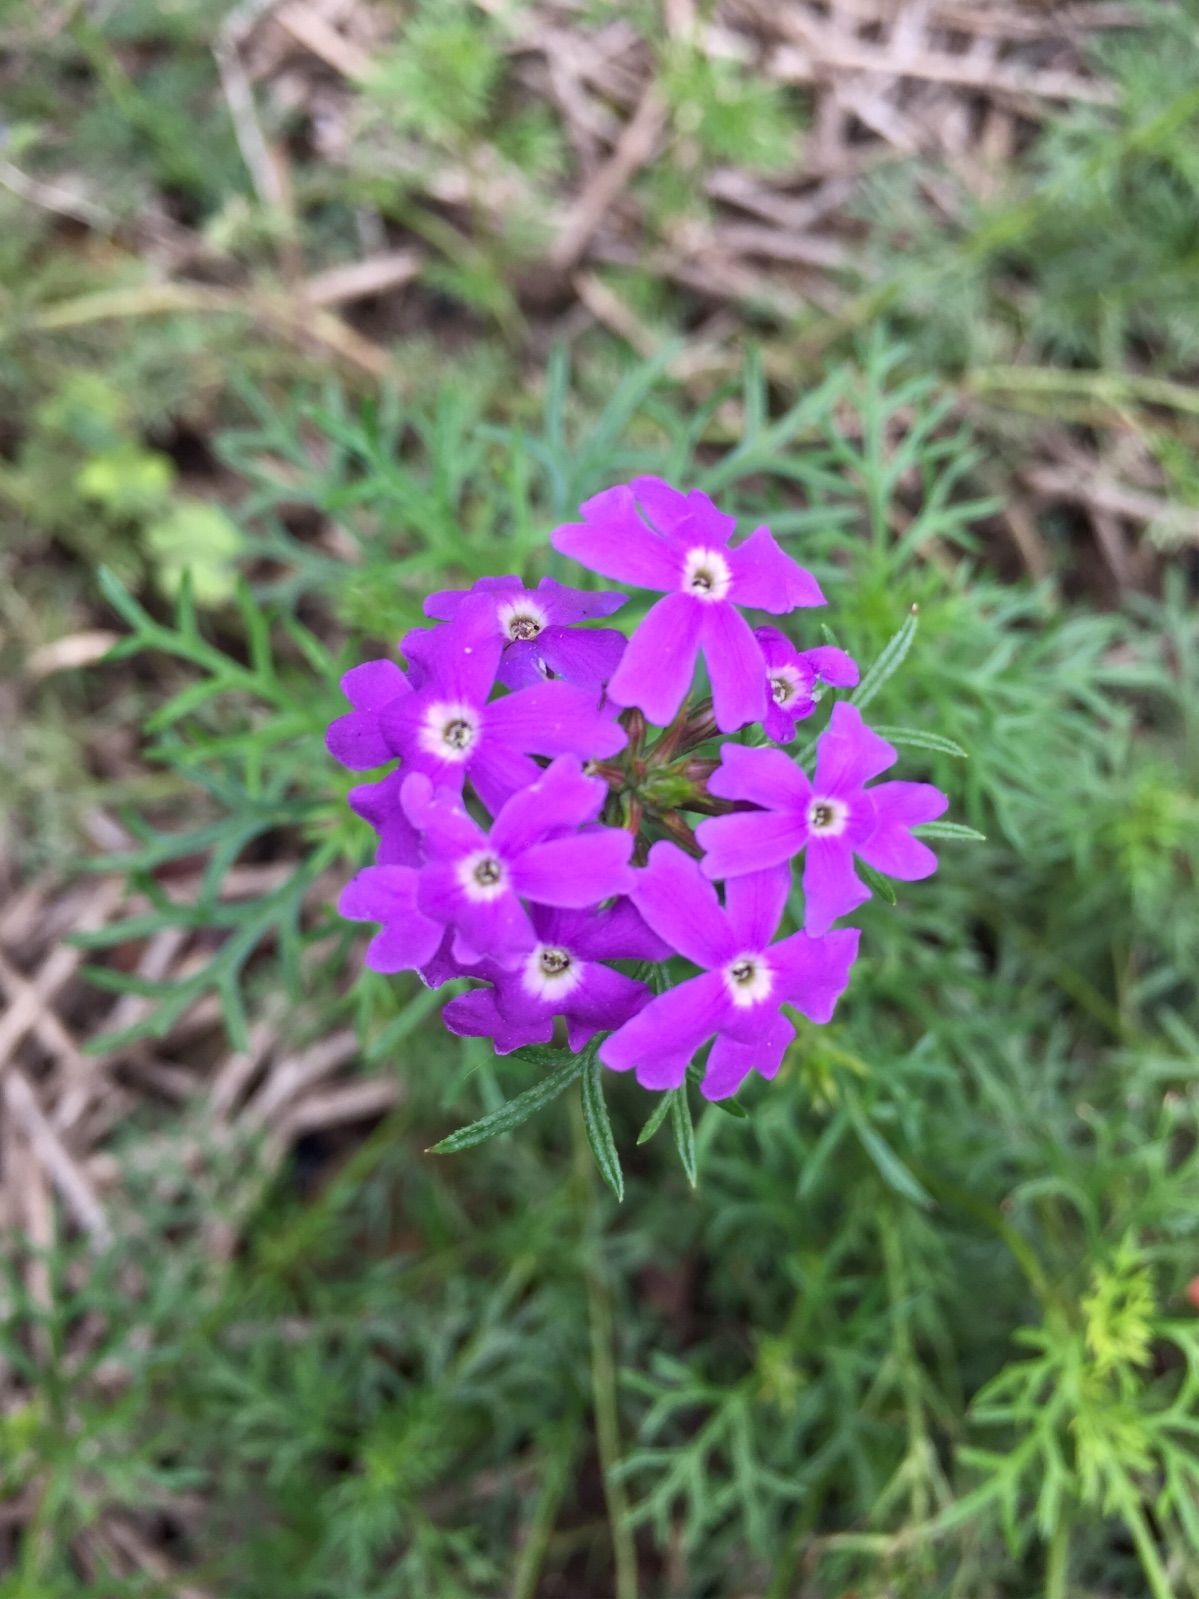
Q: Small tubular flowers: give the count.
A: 8